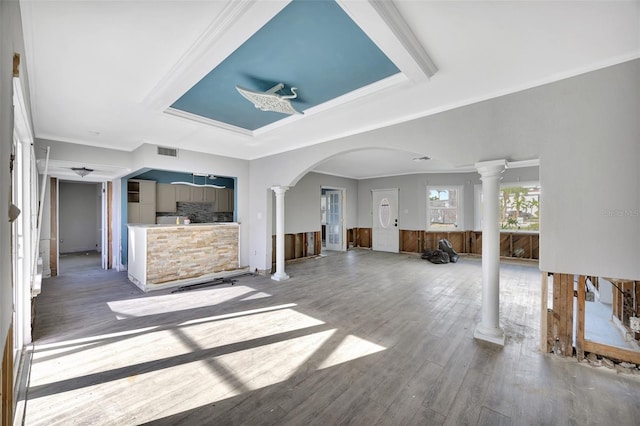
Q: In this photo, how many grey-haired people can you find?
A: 0